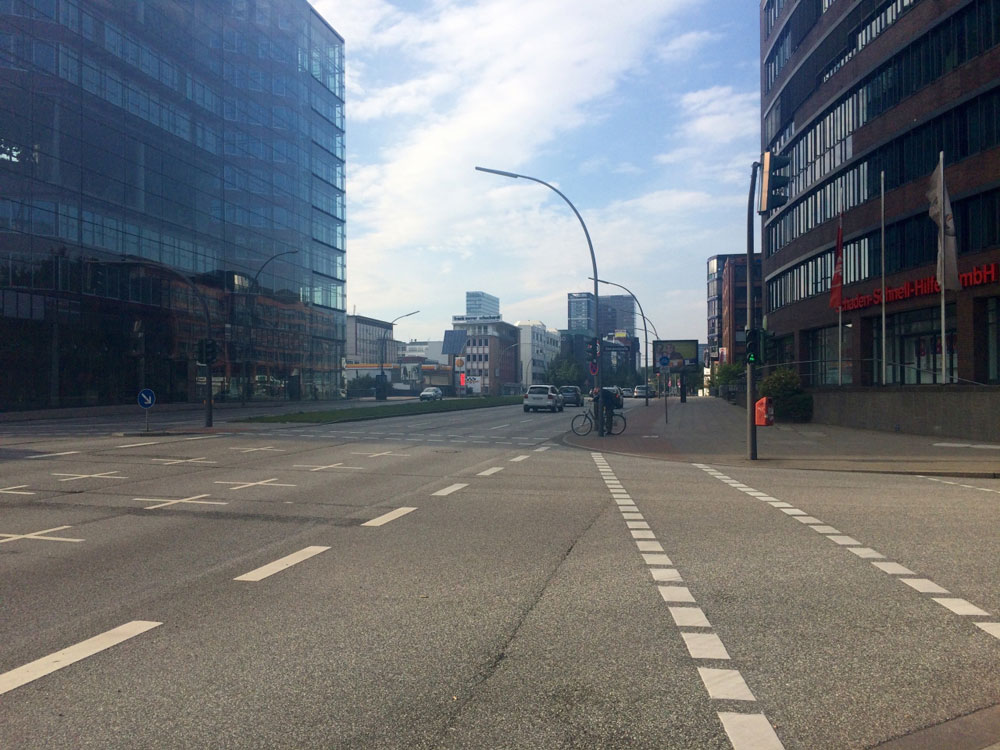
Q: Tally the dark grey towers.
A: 2